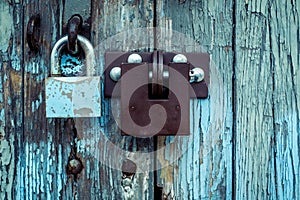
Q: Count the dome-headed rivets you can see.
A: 4